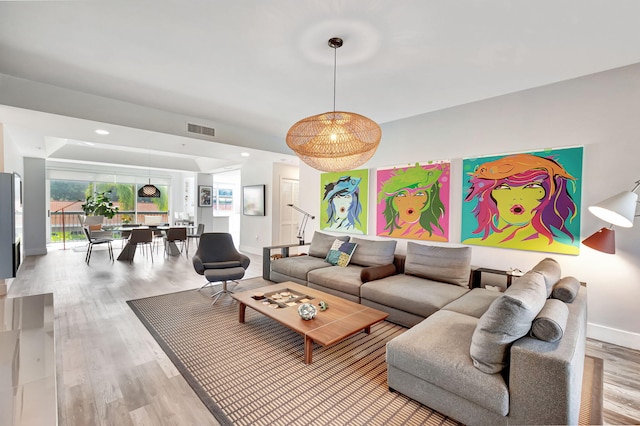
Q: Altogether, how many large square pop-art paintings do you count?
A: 3